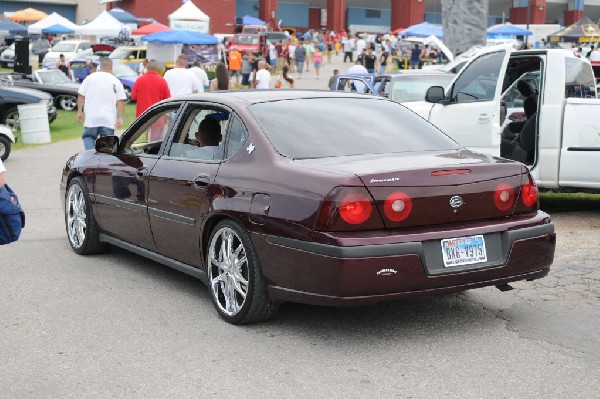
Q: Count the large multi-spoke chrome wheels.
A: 2